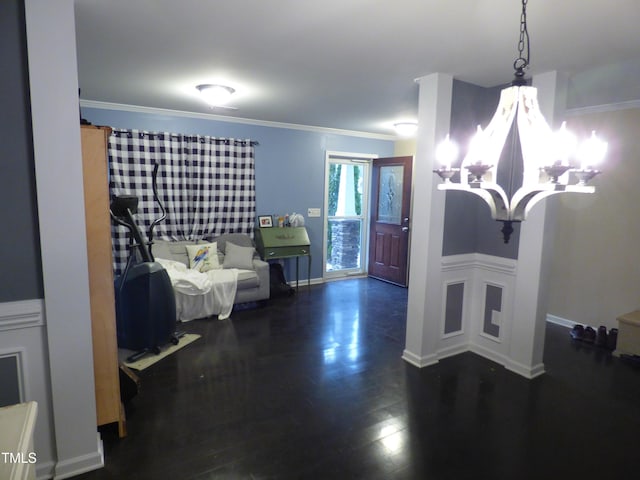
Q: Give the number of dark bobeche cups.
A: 4